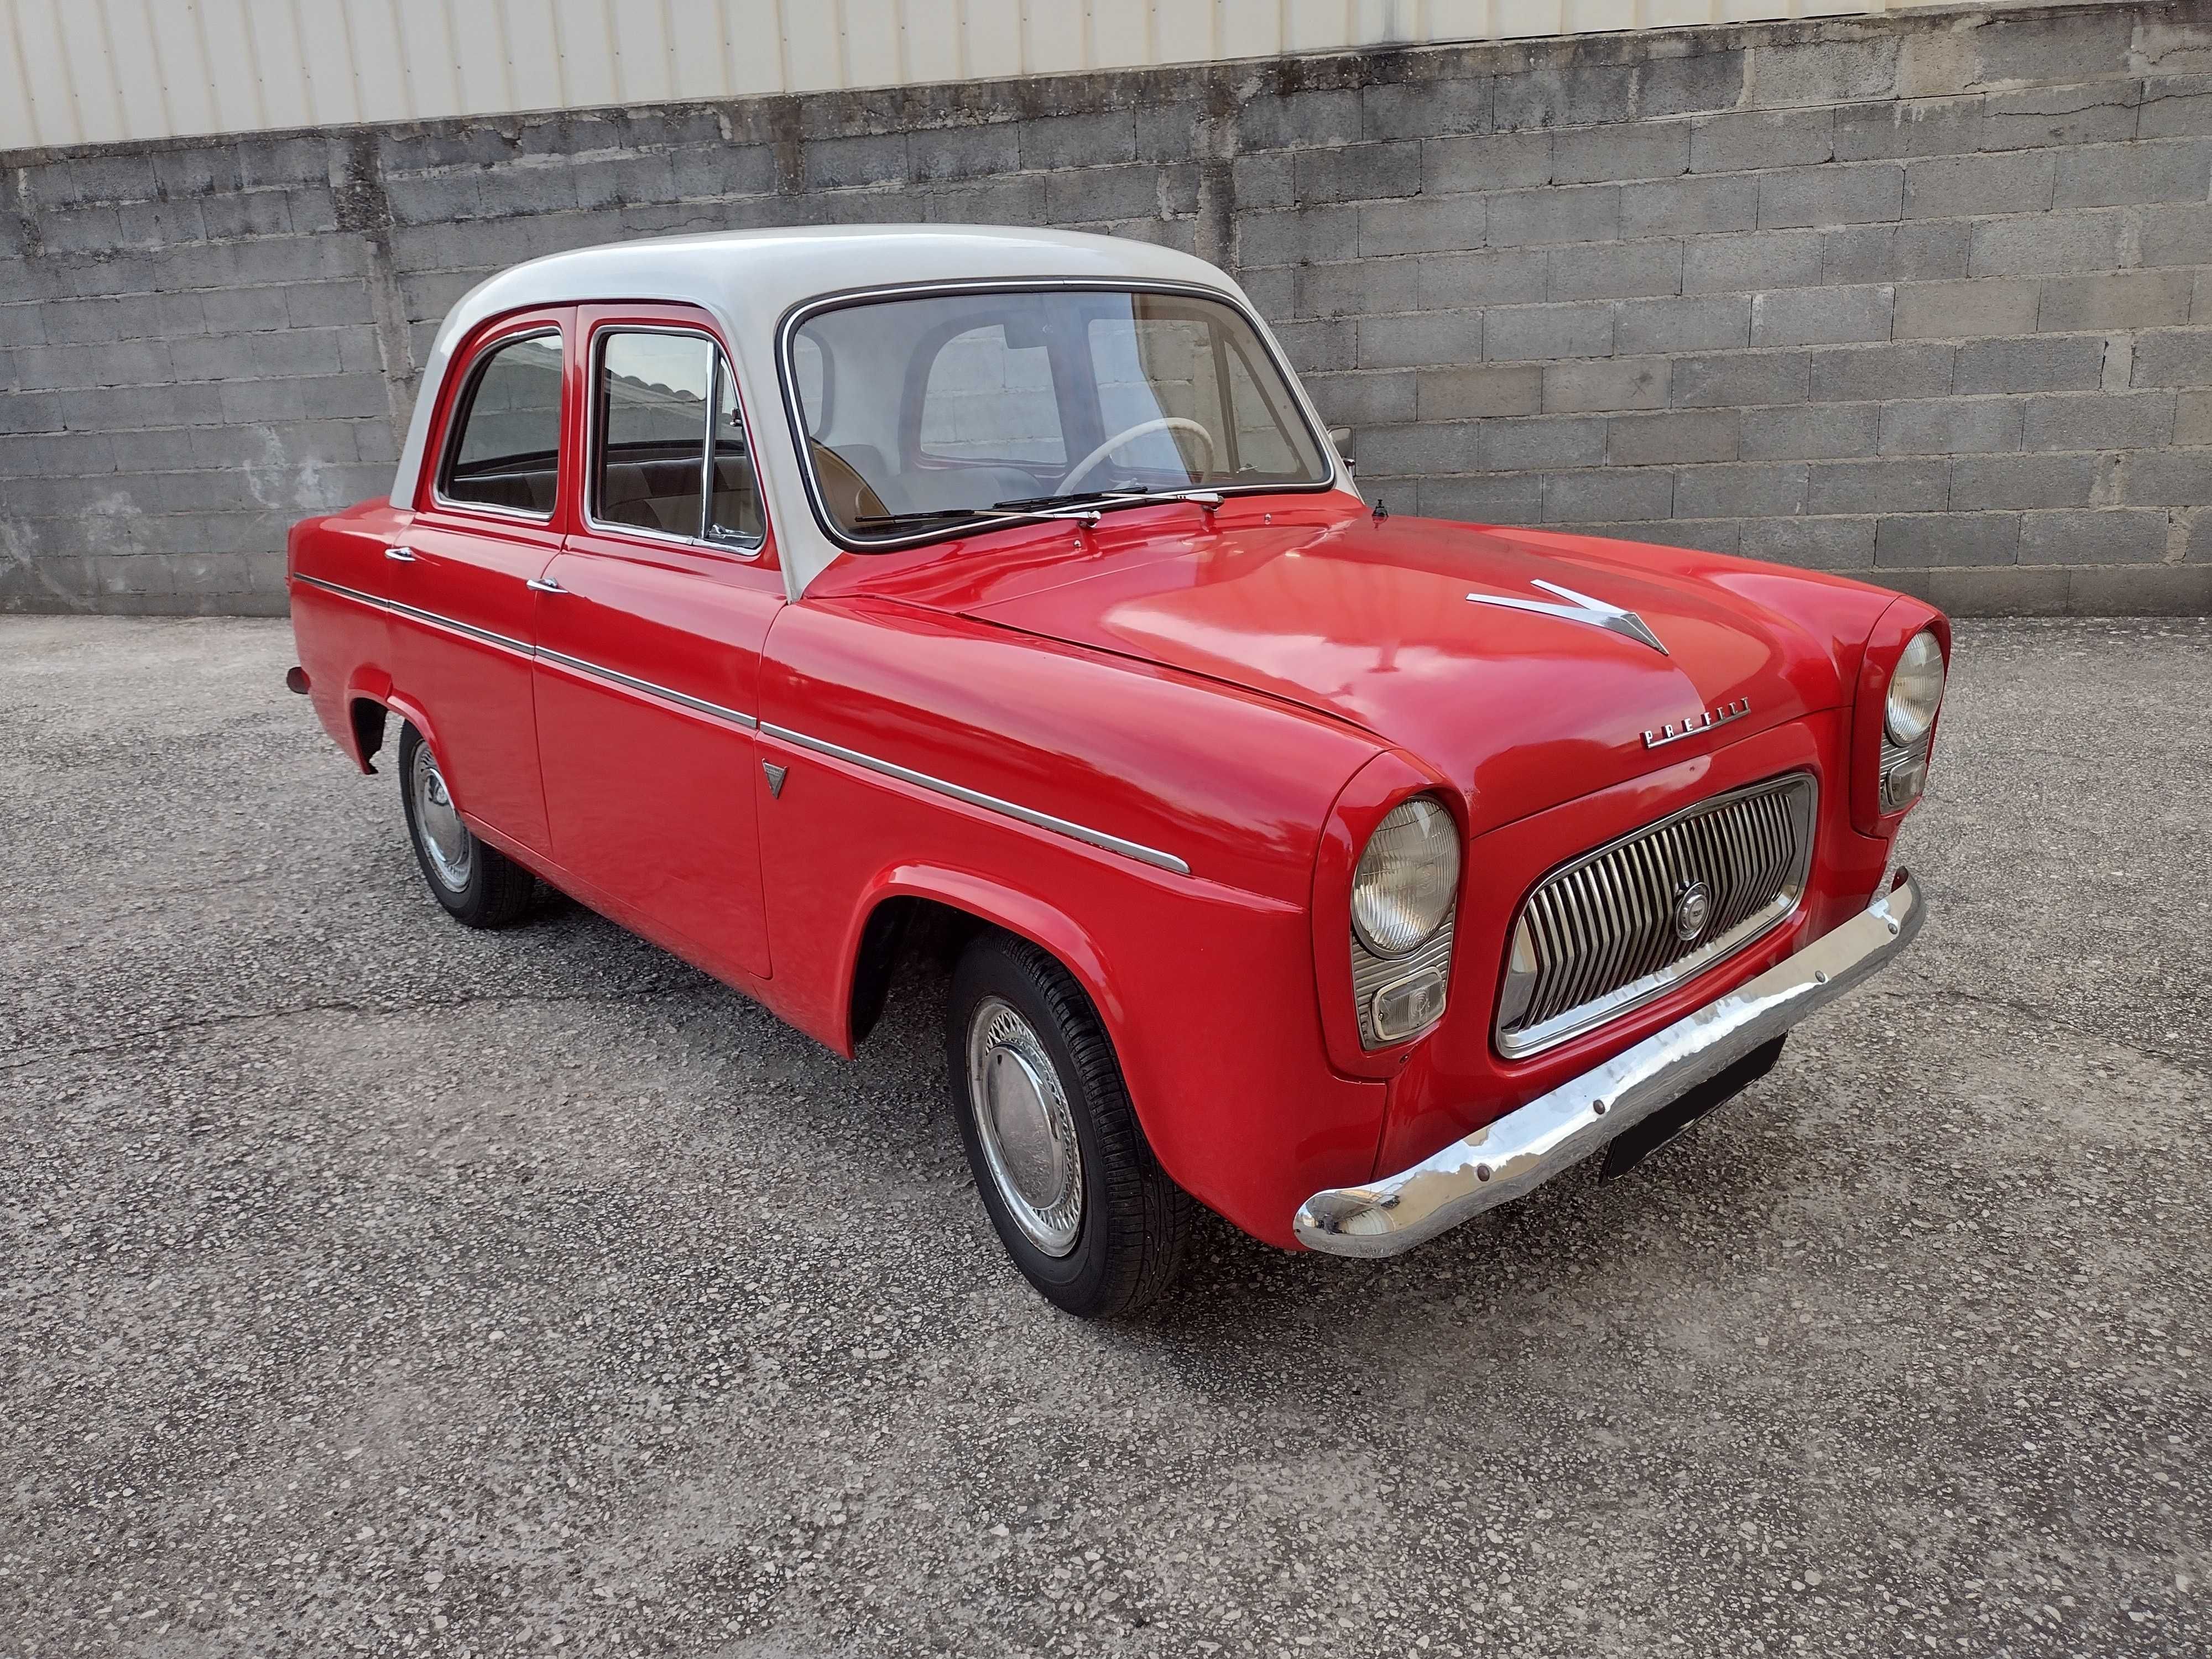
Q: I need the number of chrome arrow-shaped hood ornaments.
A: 1